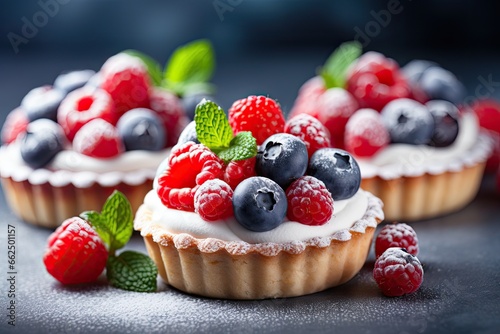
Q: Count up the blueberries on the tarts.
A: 13